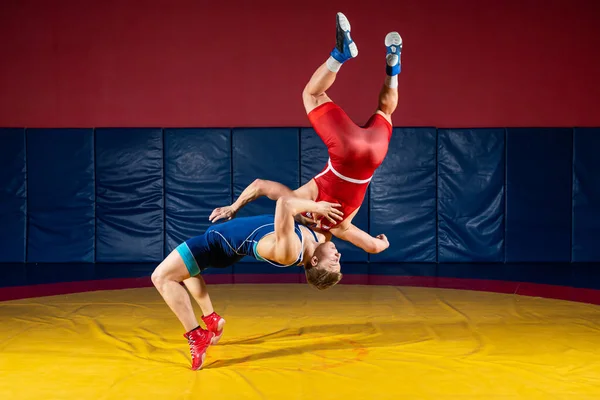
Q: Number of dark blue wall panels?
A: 10